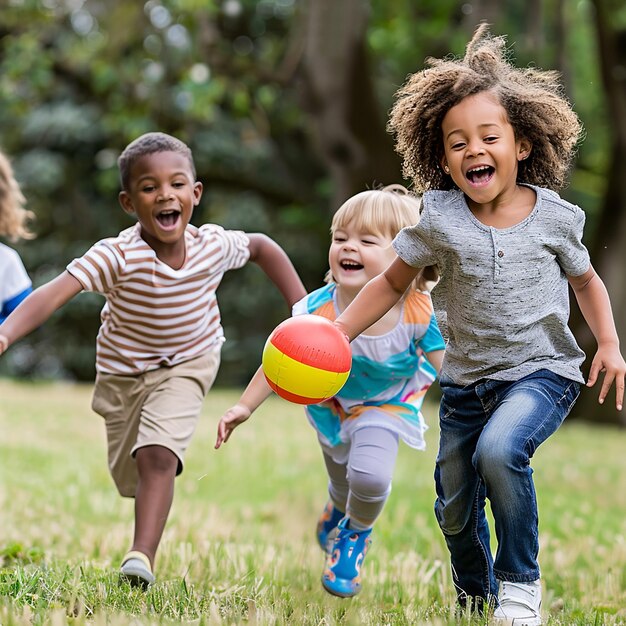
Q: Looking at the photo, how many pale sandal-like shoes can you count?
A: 1